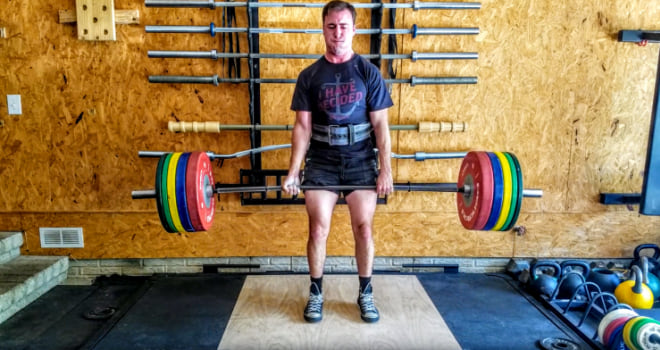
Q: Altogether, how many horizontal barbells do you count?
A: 7